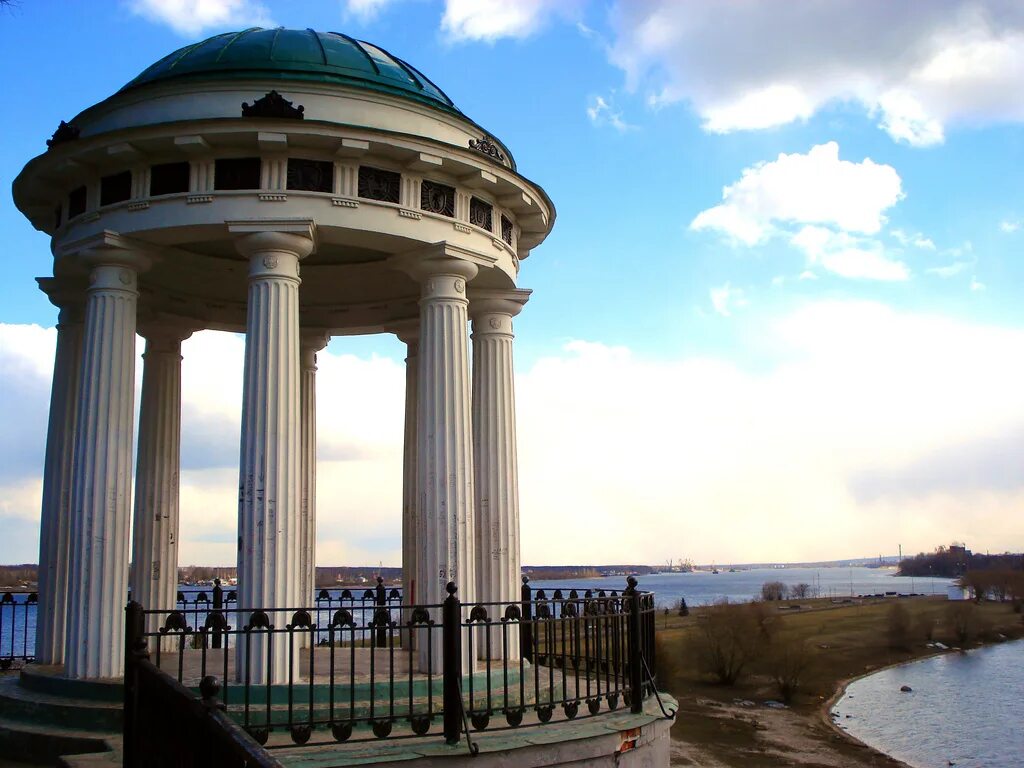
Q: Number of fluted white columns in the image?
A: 8